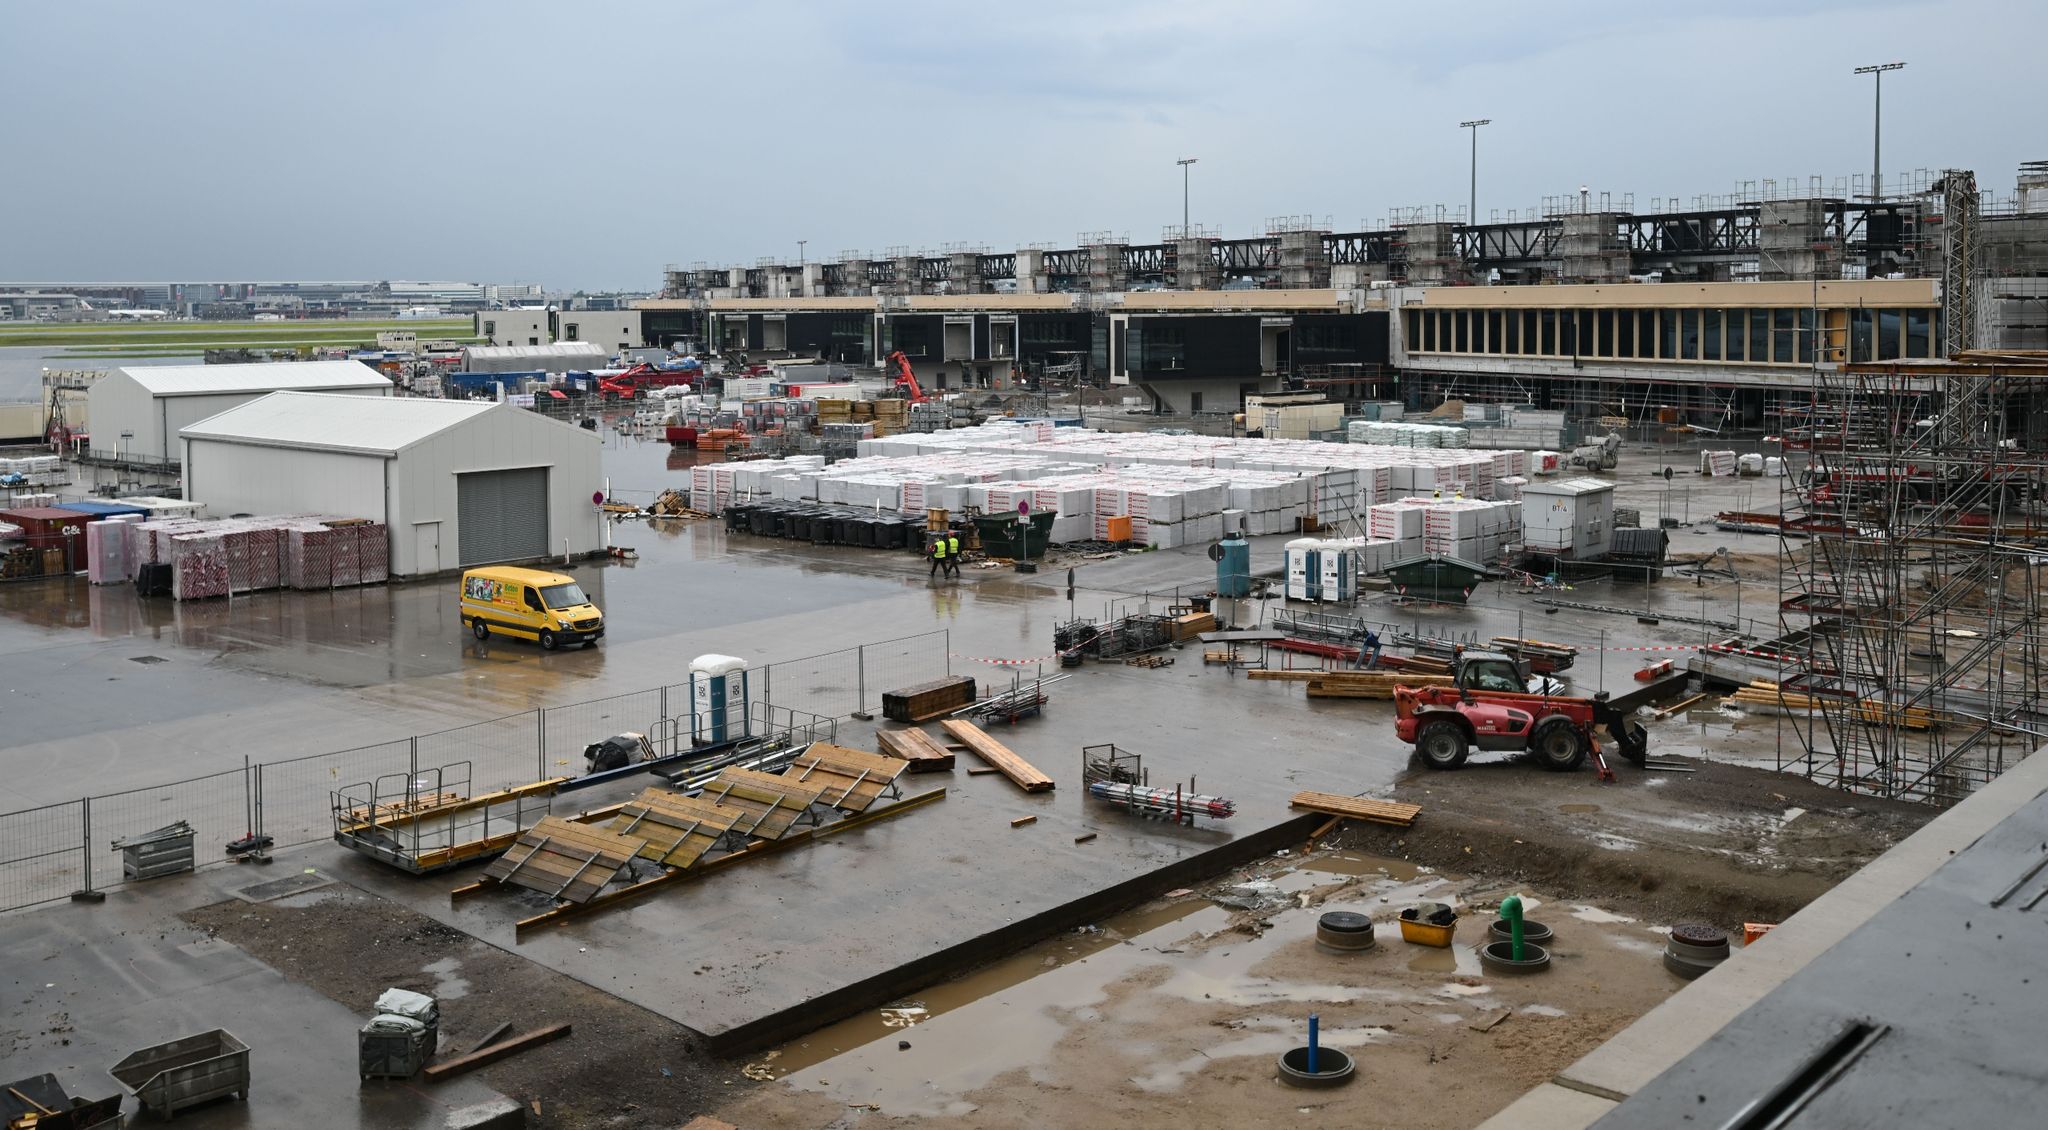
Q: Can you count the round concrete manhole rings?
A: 5